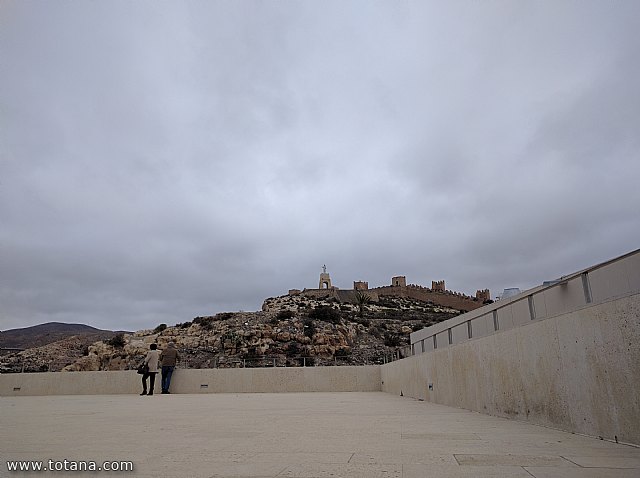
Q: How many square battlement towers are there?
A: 4